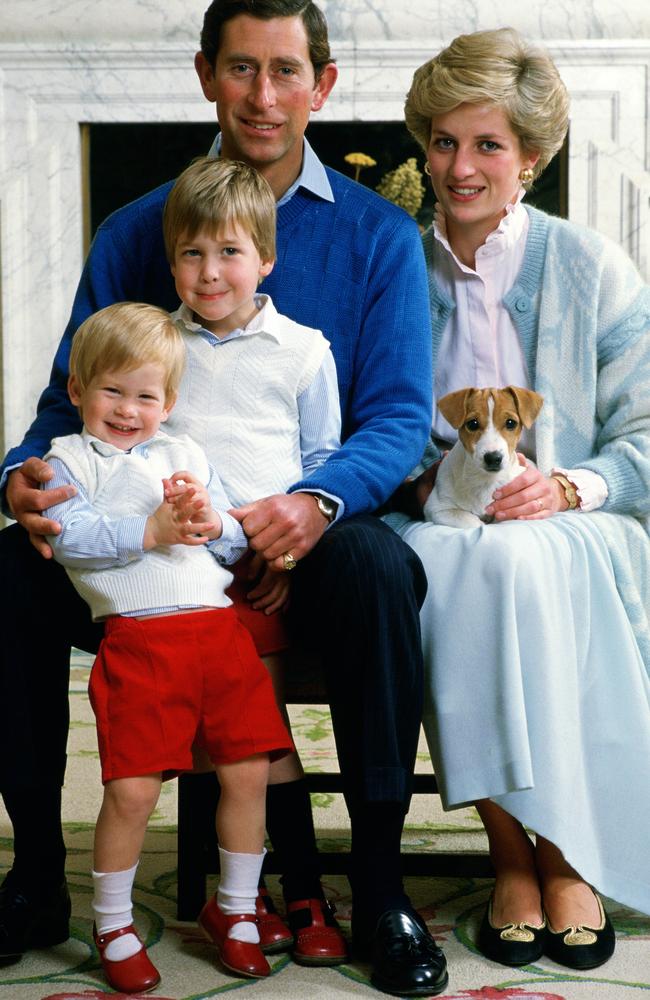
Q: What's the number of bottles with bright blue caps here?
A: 0